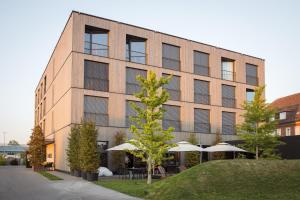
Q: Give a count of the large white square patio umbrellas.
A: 3